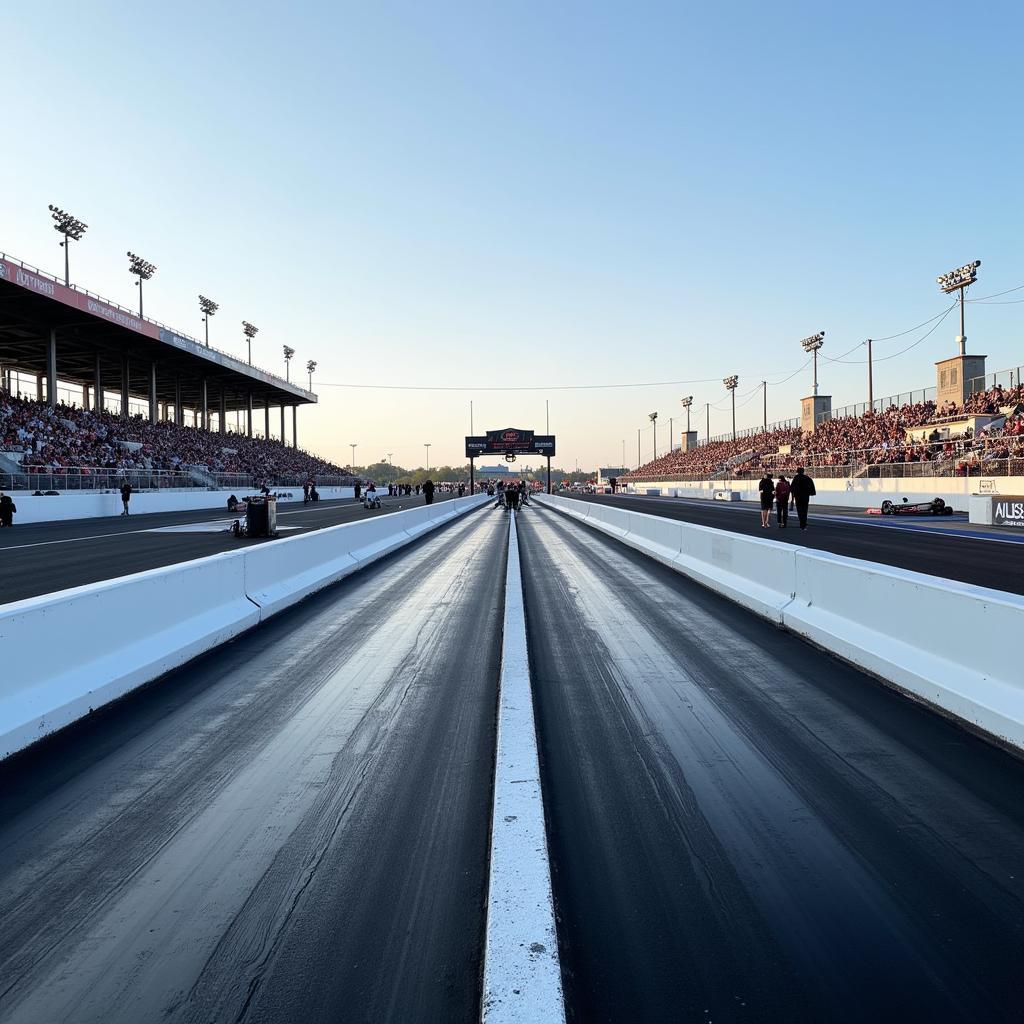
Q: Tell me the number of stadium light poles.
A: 11